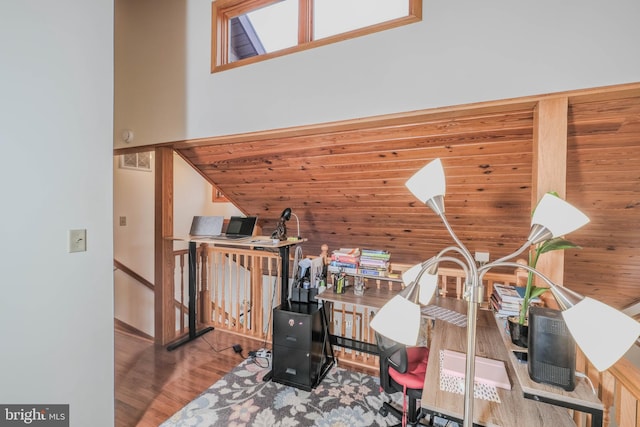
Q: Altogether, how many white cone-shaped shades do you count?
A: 5